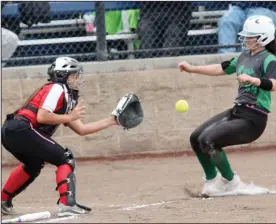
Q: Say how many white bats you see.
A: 1